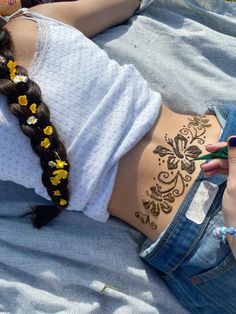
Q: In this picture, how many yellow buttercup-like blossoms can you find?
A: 11